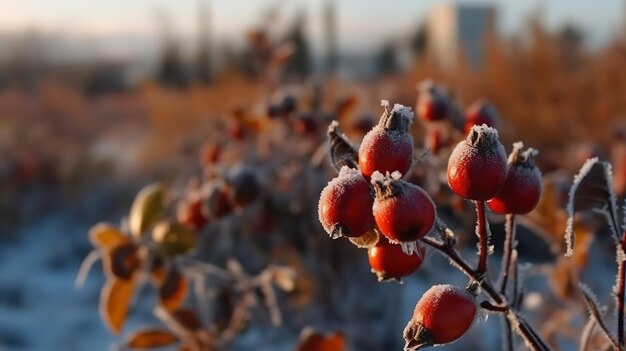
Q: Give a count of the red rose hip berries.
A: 7